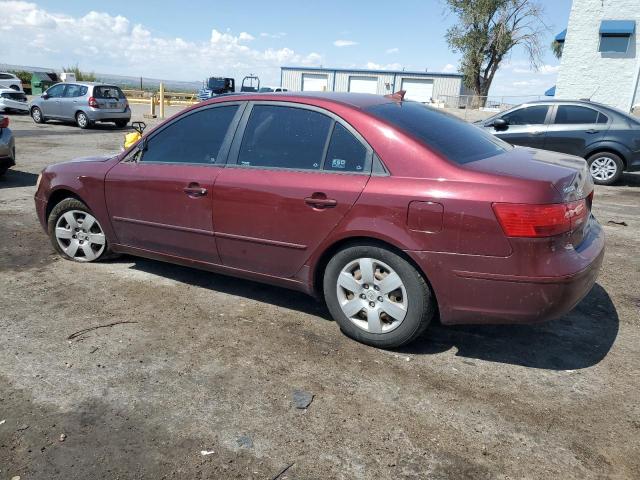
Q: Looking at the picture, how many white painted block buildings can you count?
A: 1